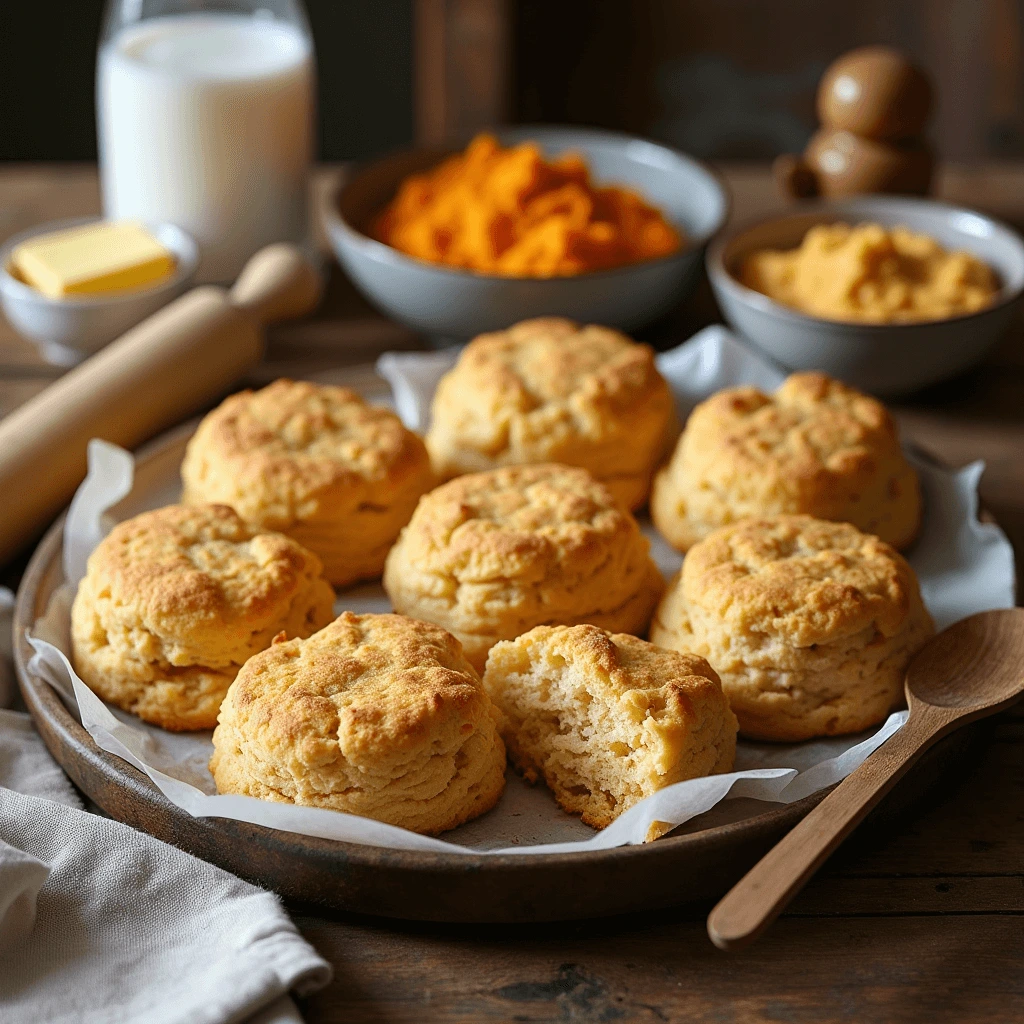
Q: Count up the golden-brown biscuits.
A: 8